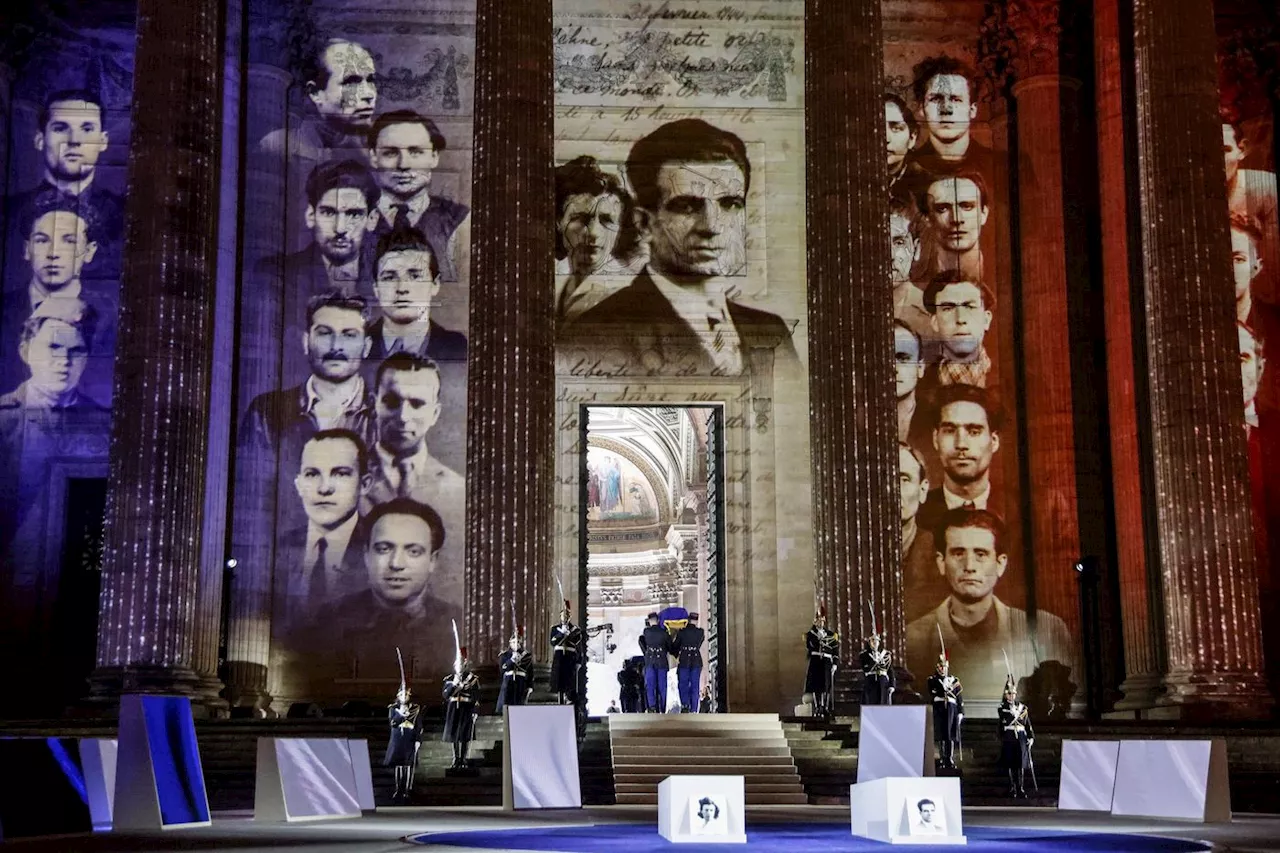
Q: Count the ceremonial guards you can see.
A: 8